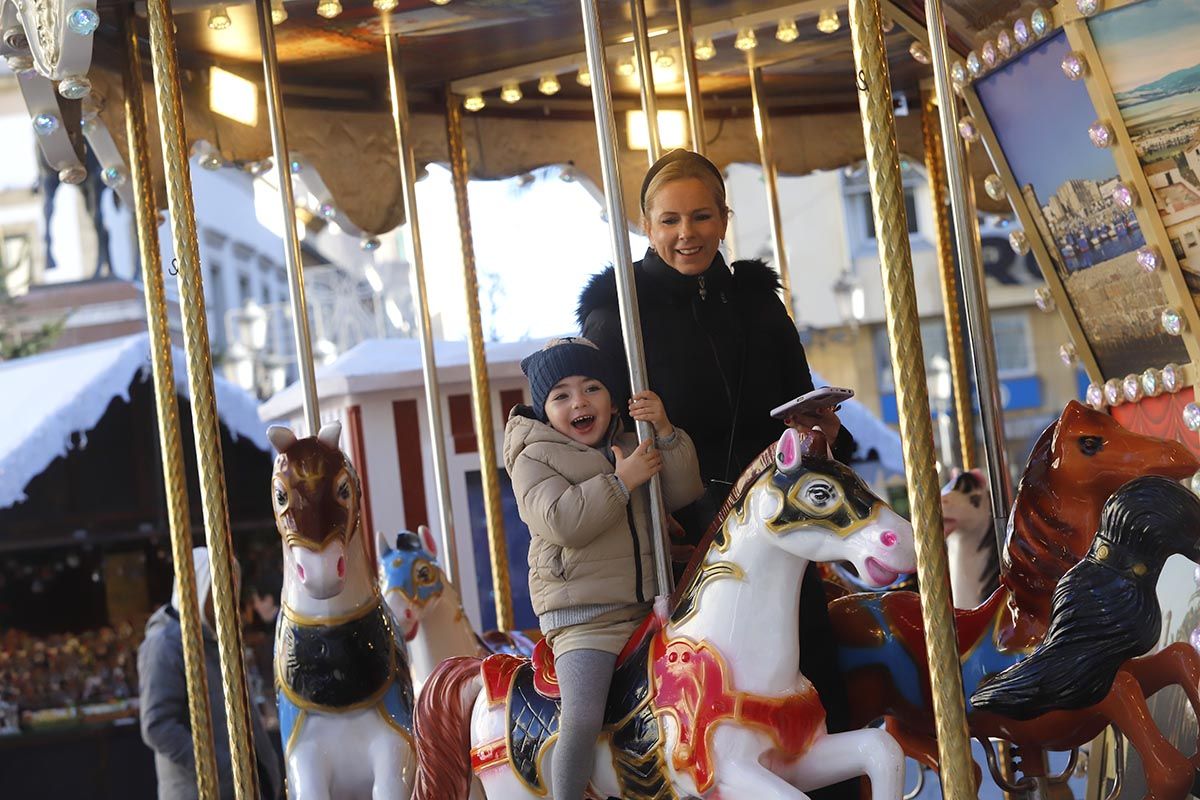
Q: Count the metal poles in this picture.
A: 12